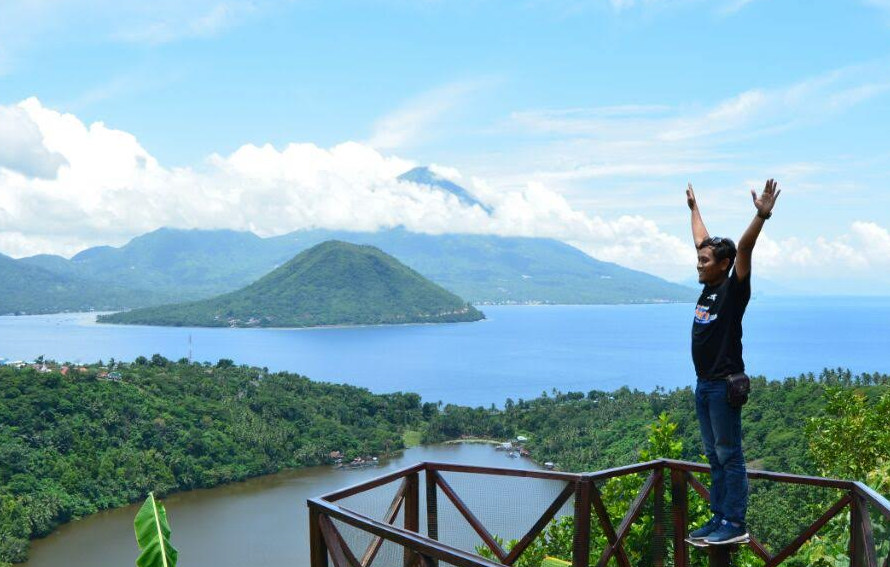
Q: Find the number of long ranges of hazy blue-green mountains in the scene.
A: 1